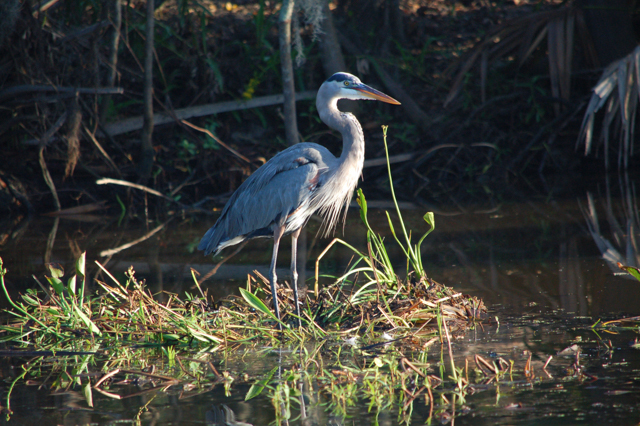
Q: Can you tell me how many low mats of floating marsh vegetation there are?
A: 1